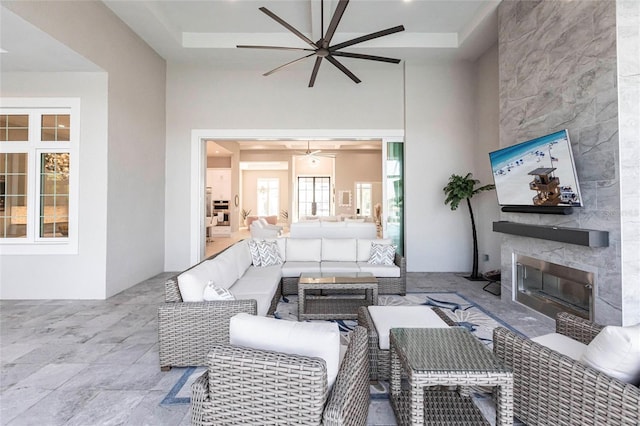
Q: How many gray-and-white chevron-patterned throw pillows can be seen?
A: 4